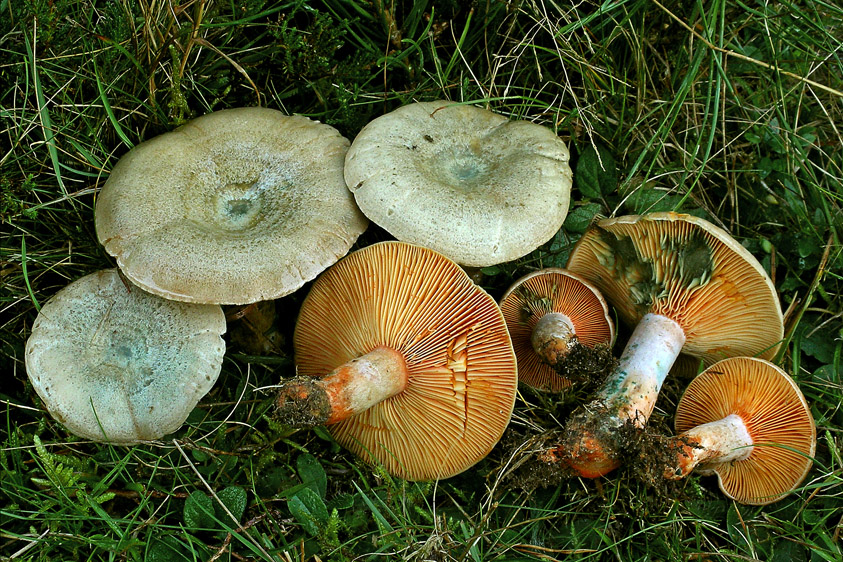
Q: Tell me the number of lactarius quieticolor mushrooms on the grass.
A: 7